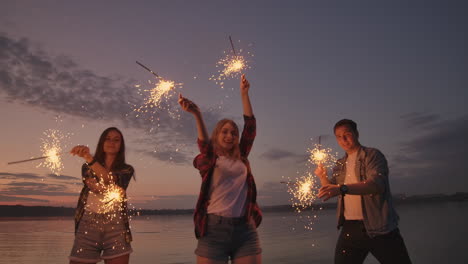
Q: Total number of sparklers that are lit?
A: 6